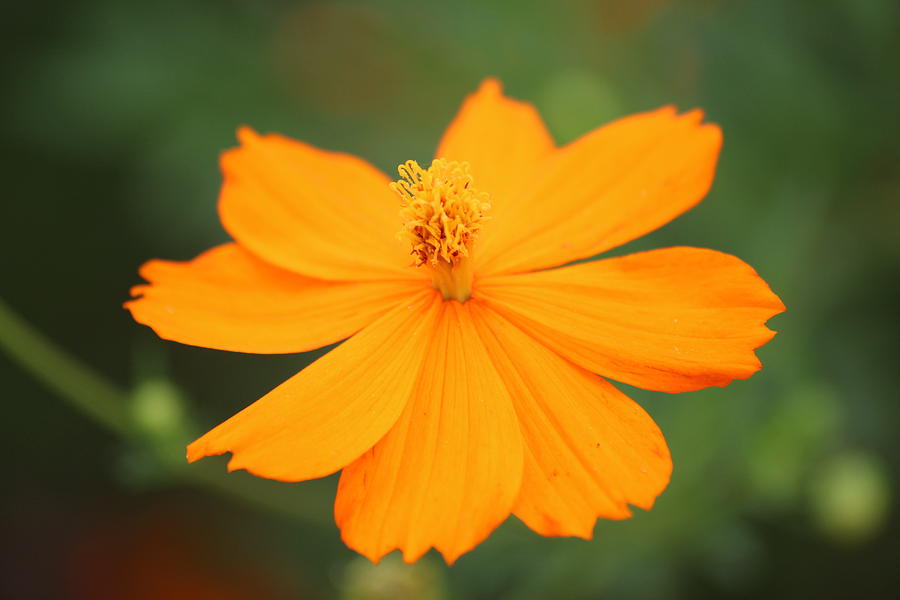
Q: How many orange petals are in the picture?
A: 8